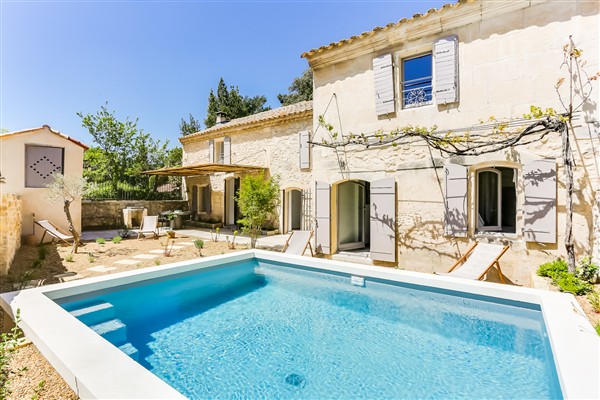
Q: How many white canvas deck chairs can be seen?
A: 4